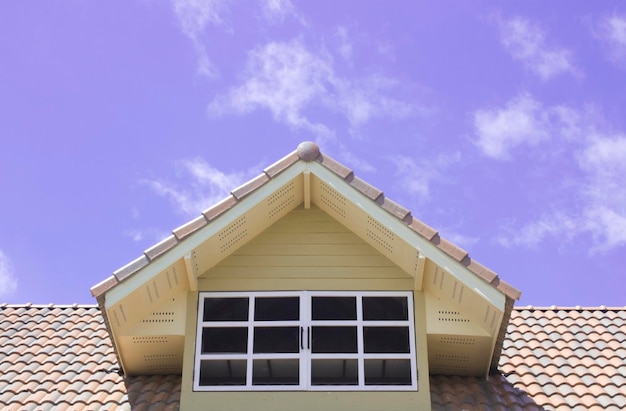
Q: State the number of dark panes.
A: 12